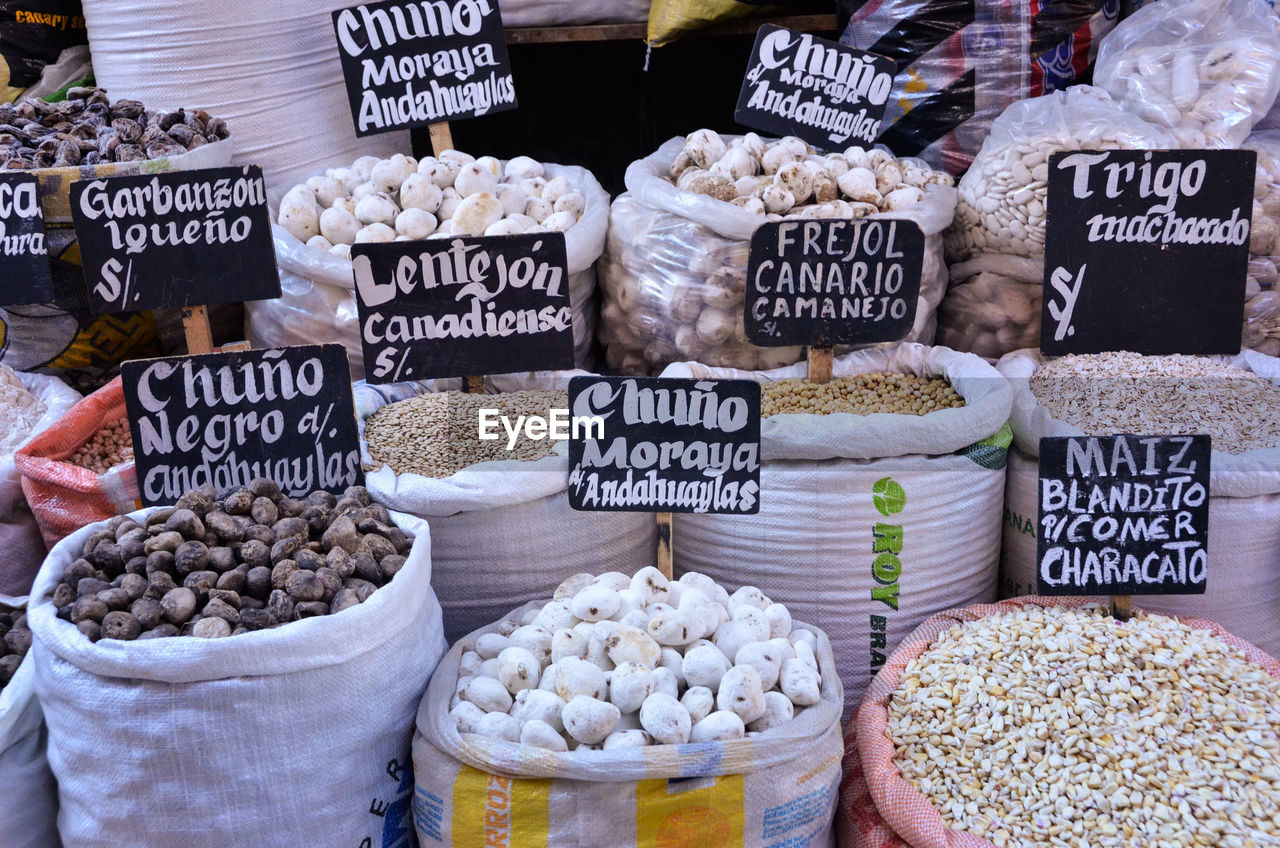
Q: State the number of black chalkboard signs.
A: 10